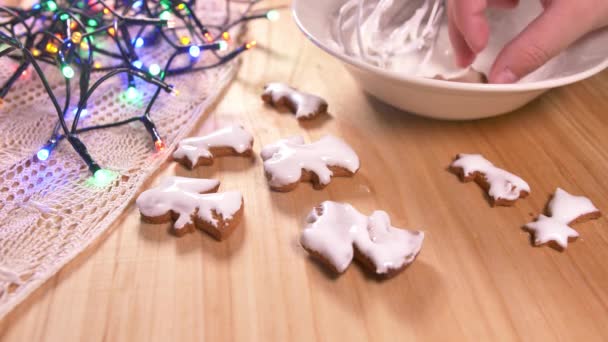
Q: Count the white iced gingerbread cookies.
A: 7